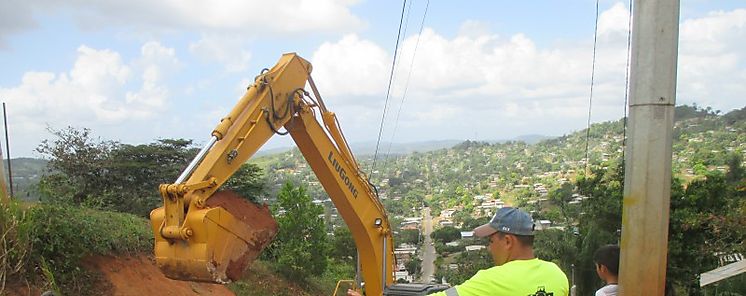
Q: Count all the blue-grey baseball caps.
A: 1